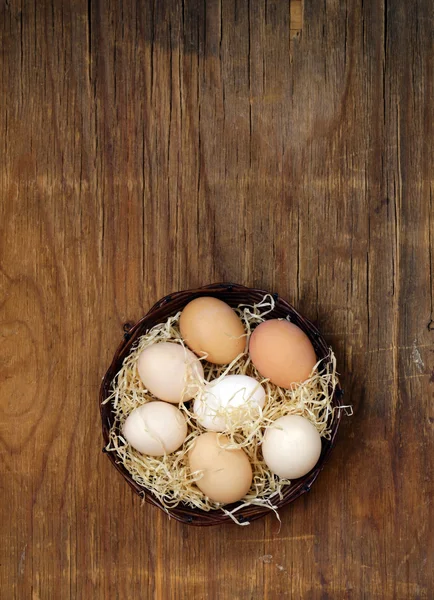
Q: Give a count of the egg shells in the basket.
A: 7